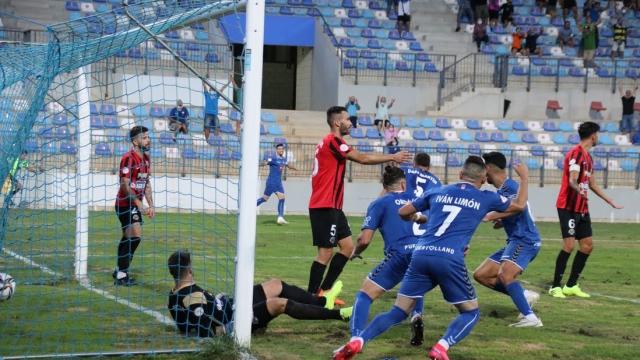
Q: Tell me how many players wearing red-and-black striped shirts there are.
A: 3